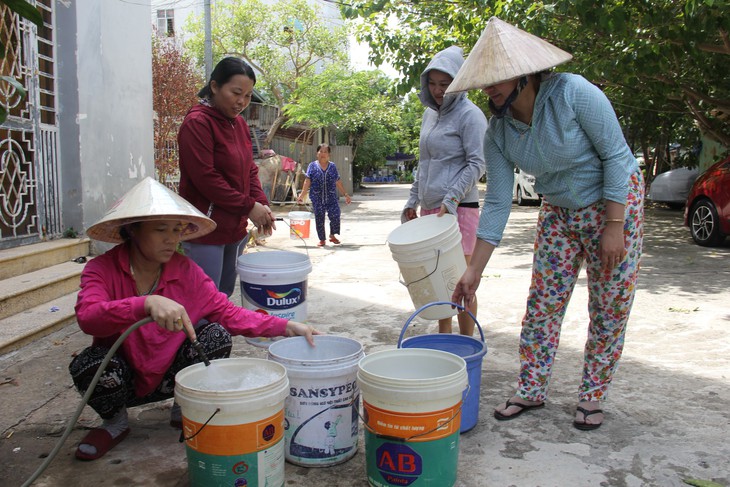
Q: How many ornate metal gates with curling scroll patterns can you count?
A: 1